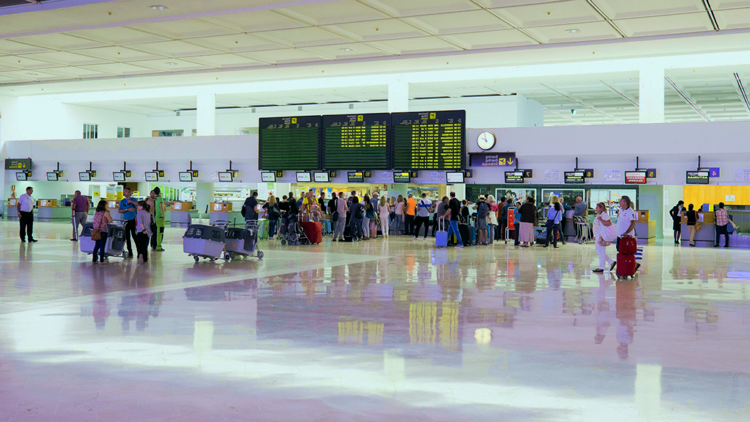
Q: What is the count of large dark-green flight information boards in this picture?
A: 3